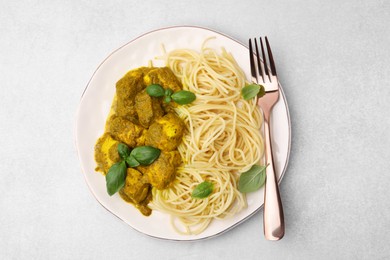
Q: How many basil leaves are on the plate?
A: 11